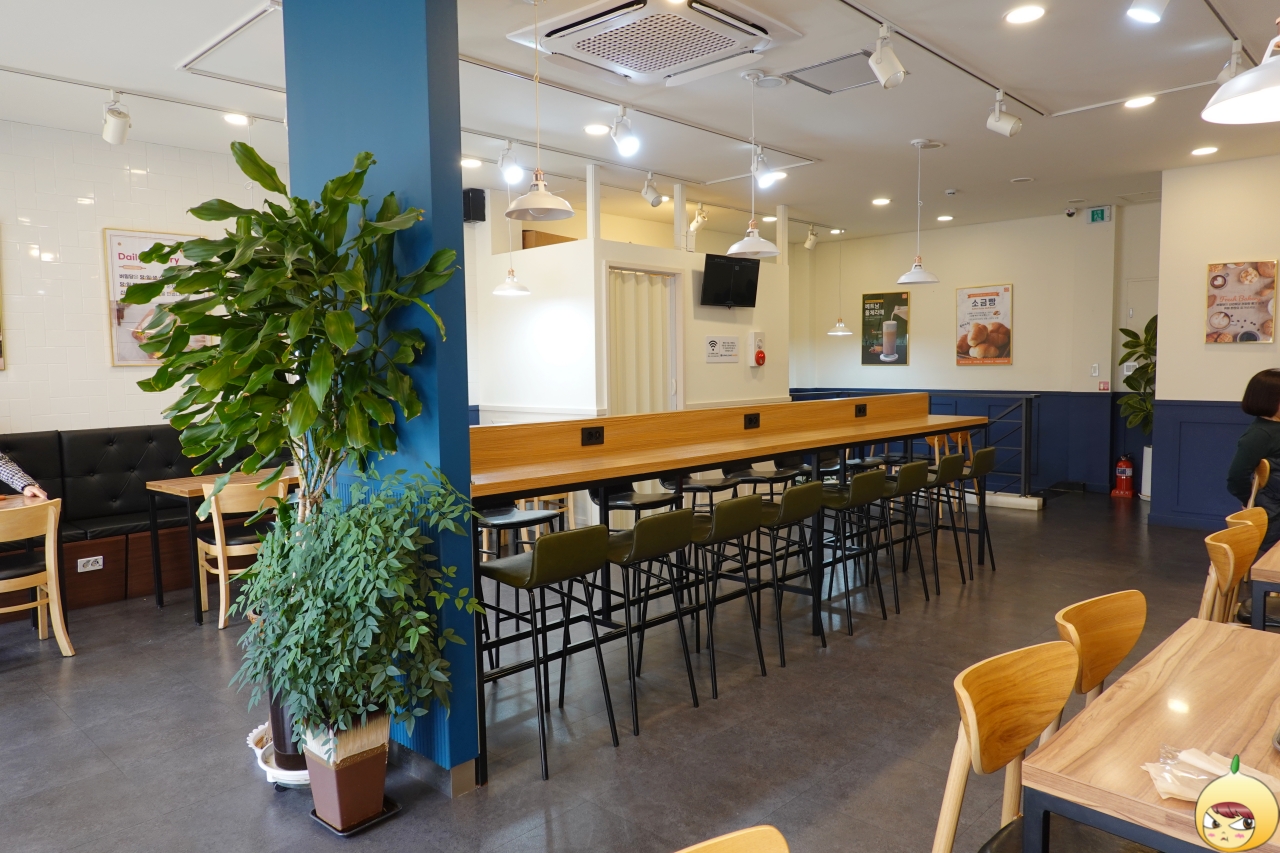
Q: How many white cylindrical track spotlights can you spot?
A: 11